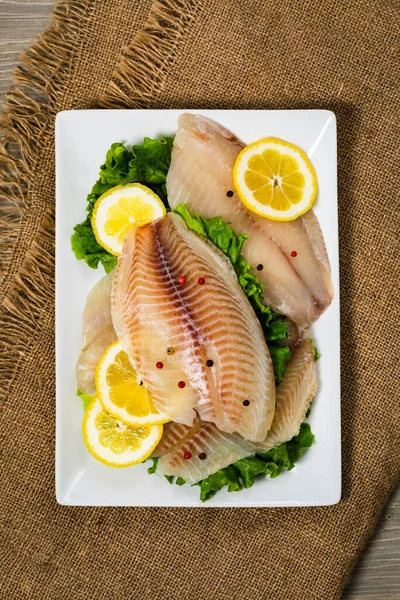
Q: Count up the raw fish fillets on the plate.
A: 4